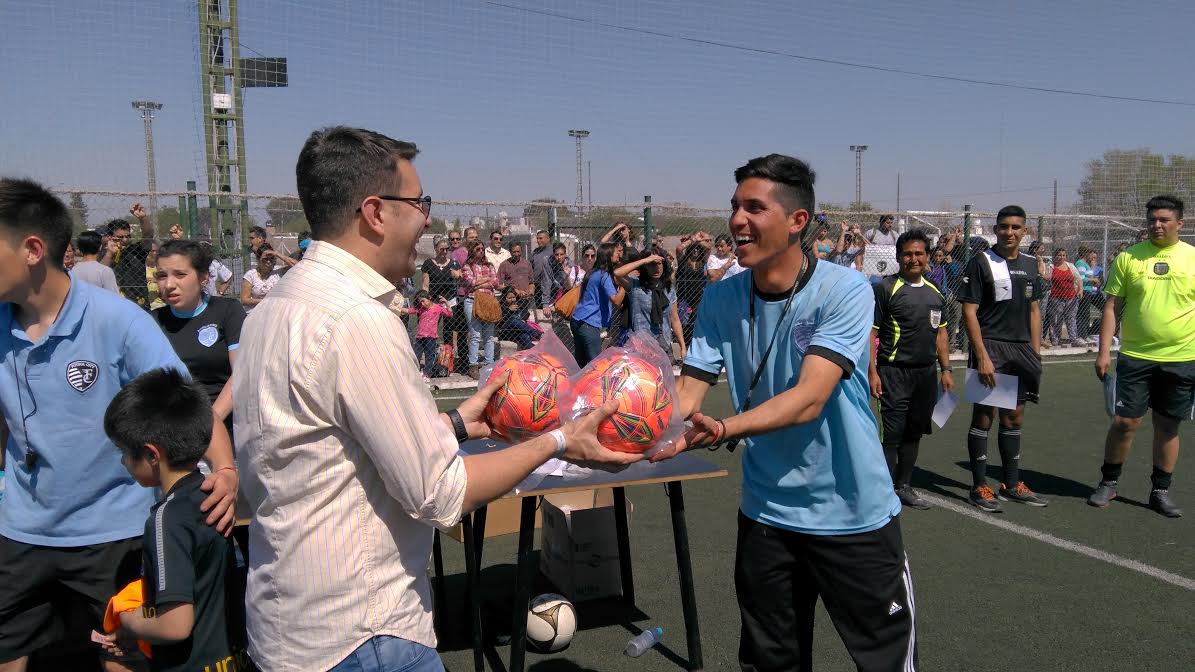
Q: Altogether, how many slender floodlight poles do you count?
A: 3